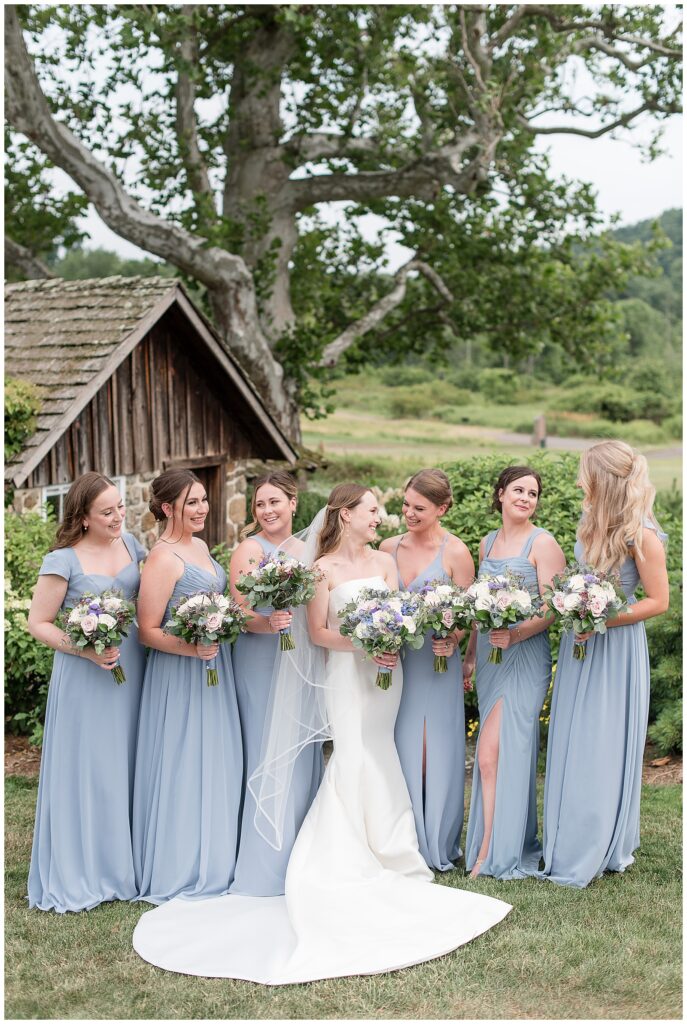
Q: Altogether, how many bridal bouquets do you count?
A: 7